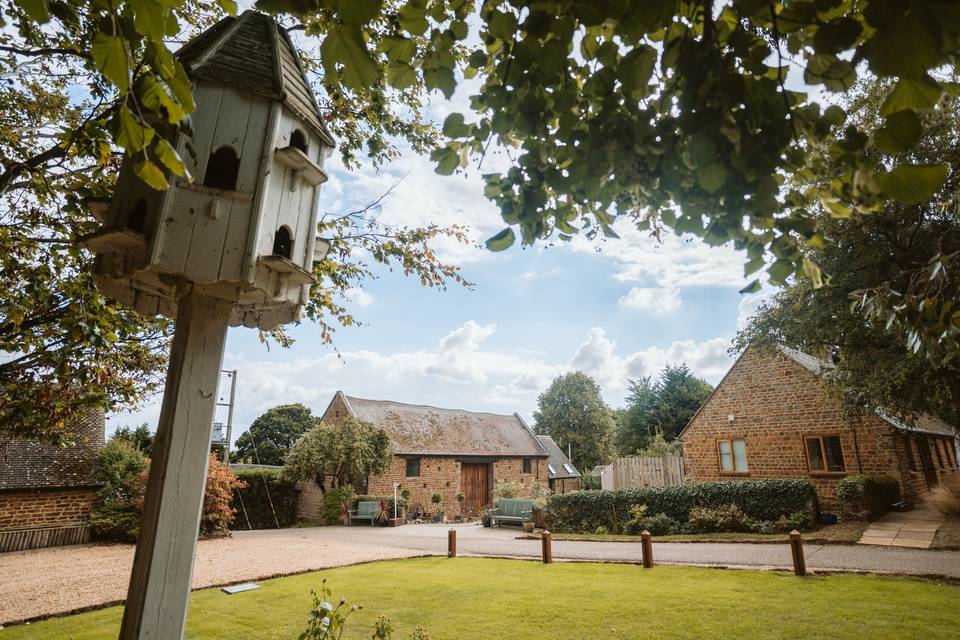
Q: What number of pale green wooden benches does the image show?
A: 2